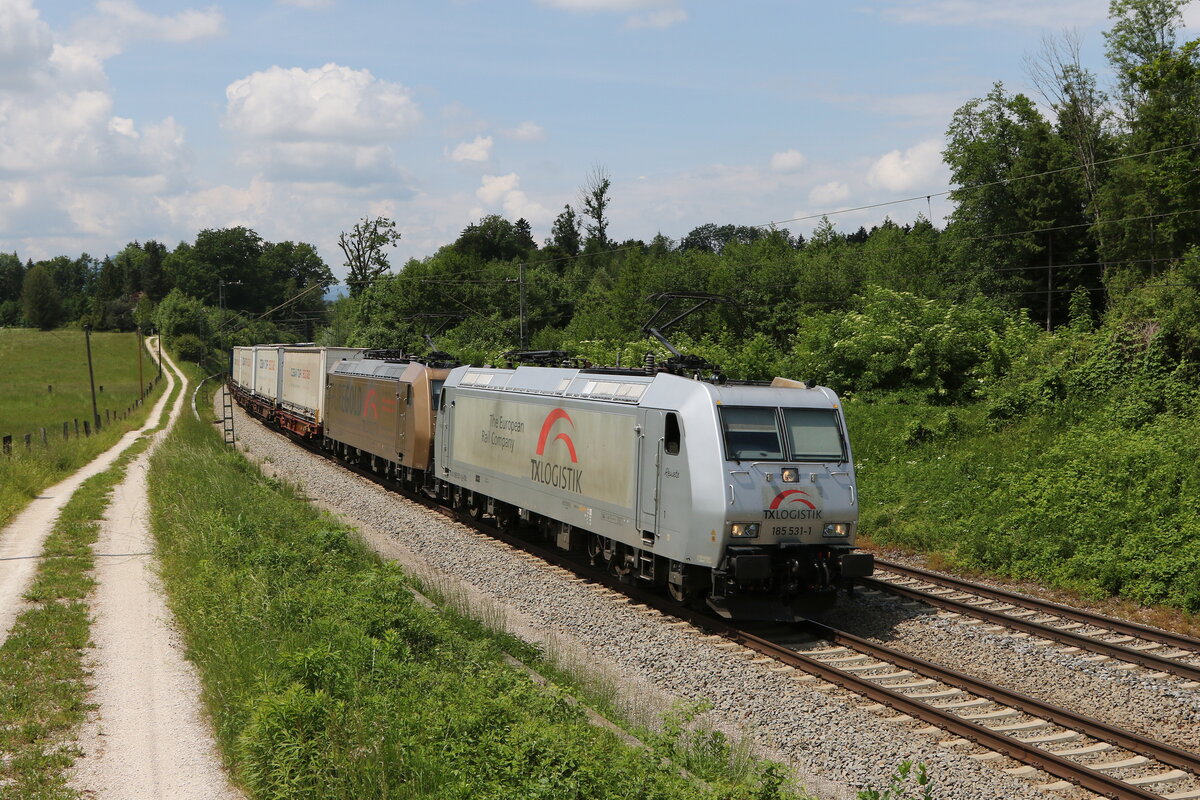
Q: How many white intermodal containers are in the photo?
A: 4